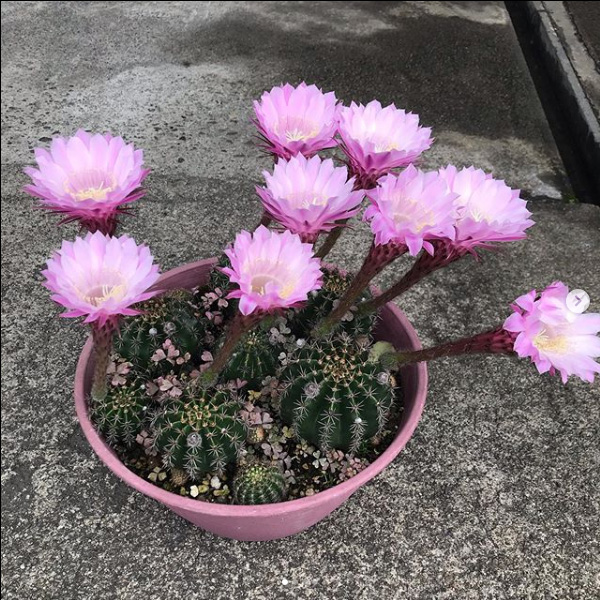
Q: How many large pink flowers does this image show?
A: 9